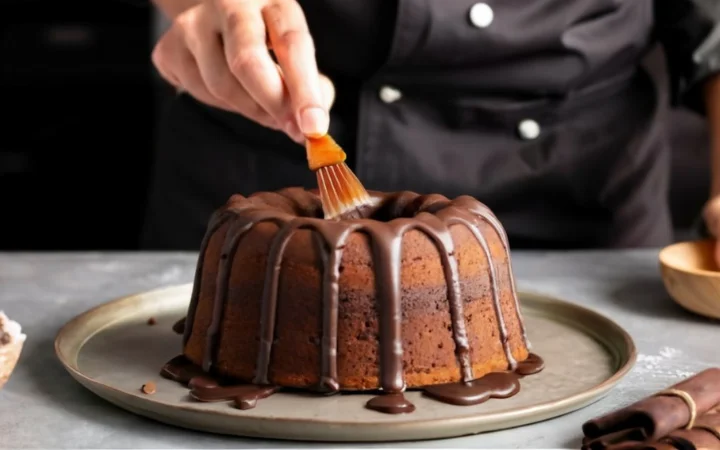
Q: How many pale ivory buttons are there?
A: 3